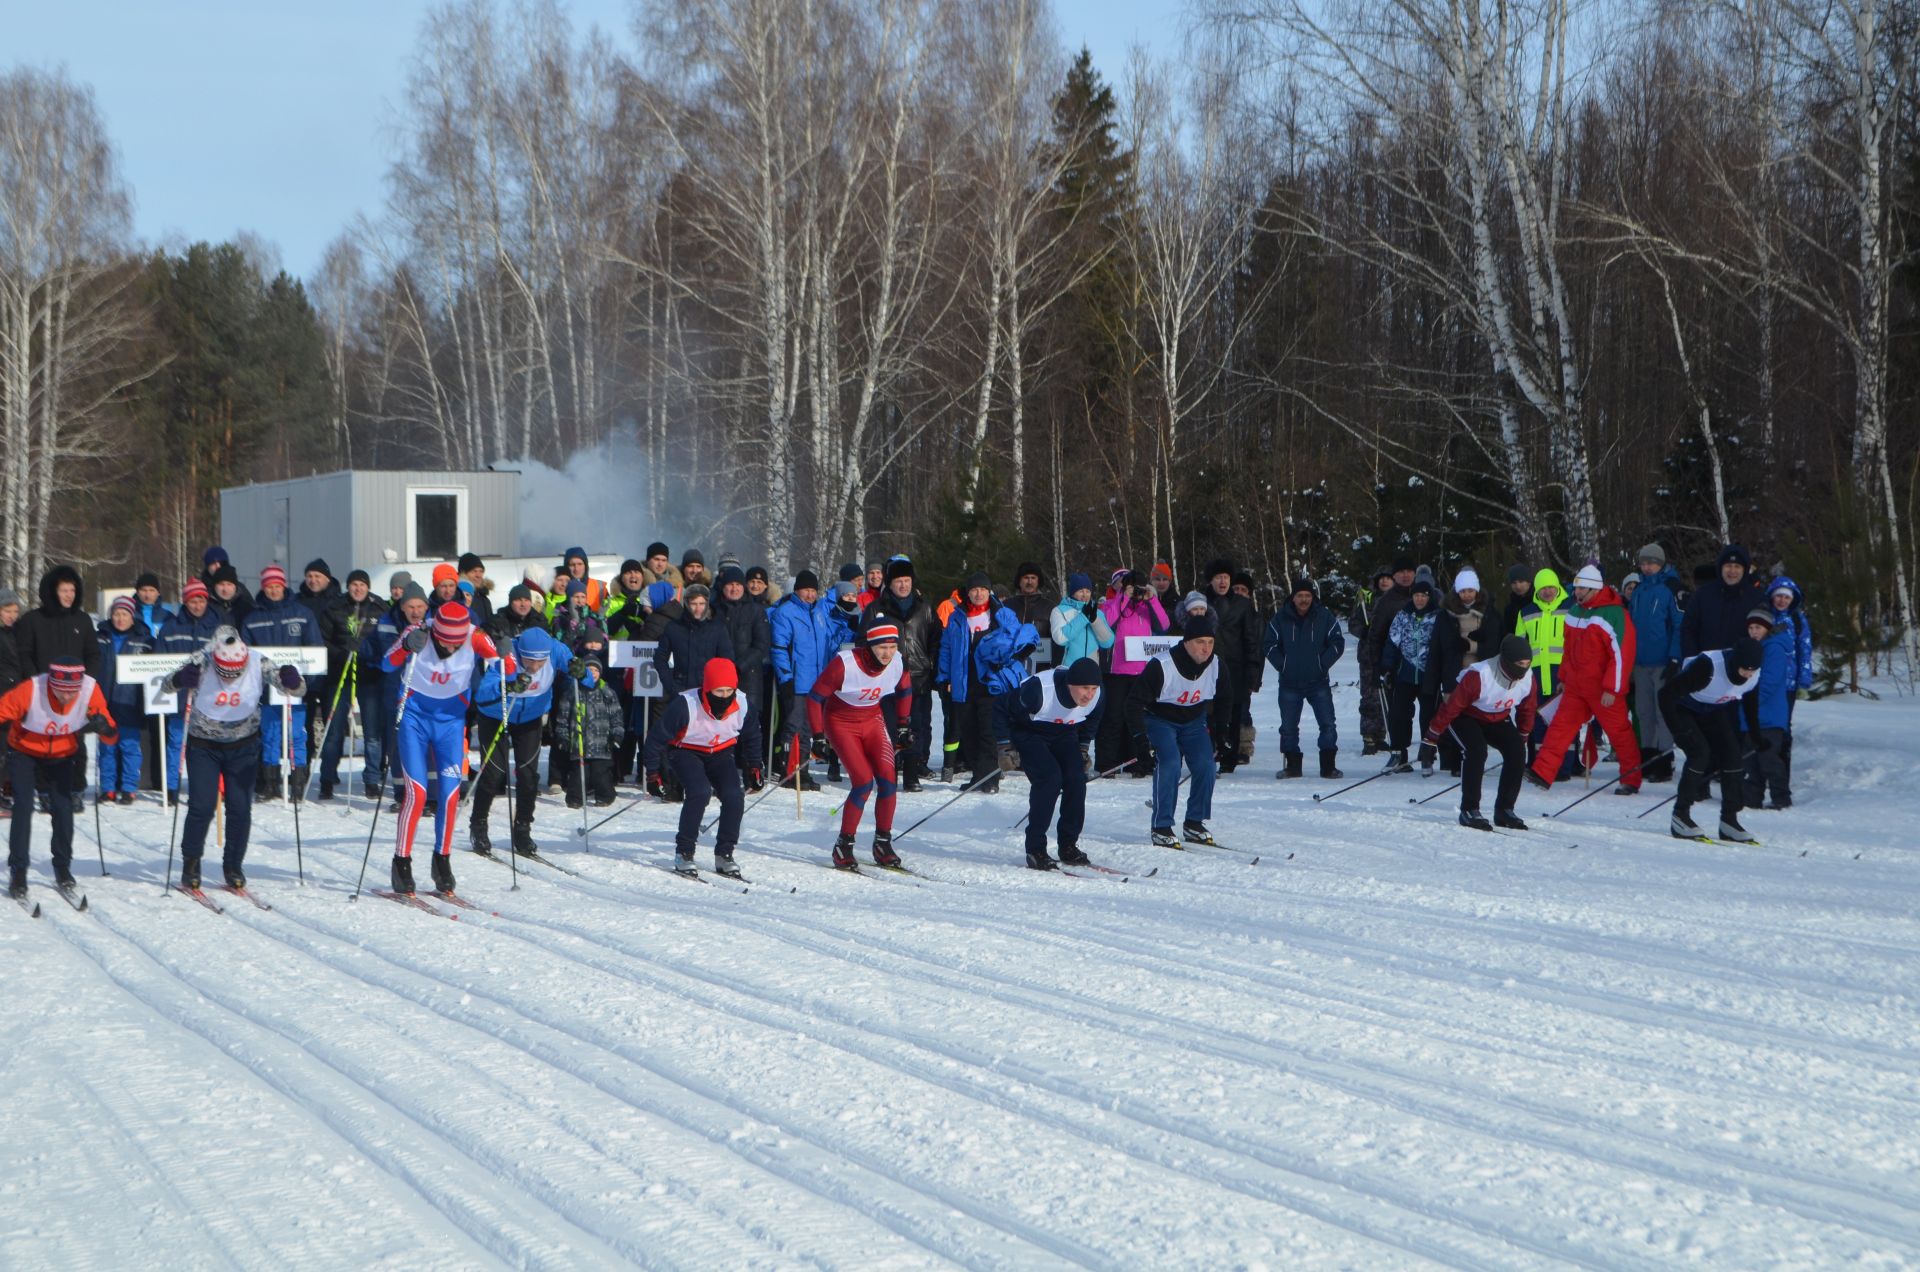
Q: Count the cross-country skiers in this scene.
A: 10